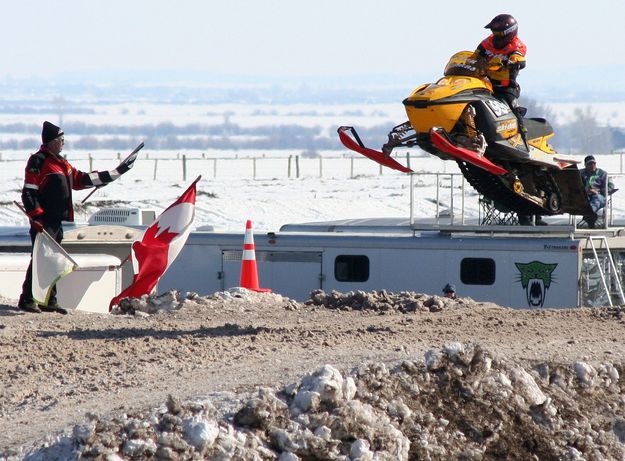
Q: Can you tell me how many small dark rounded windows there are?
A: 2